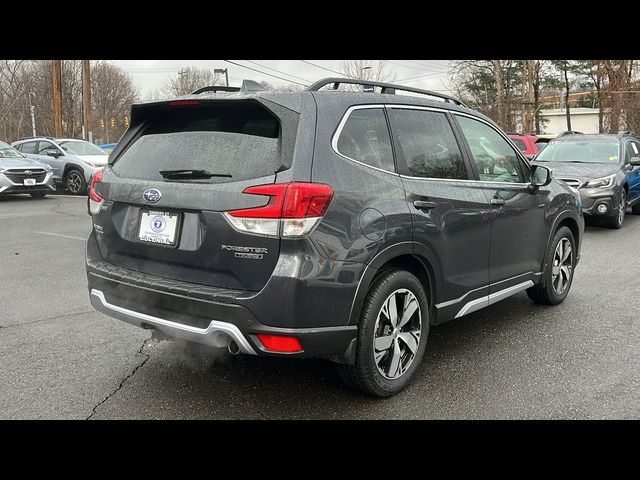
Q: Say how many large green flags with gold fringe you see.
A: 0